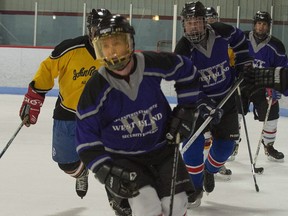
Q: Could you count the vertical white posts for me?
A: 7